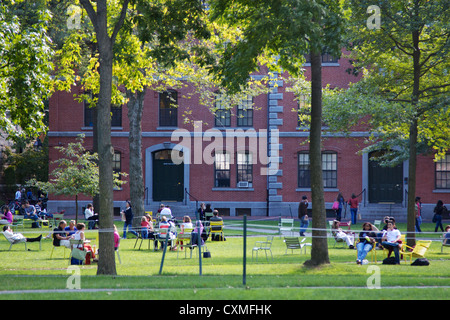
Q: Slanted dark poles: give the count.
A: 1